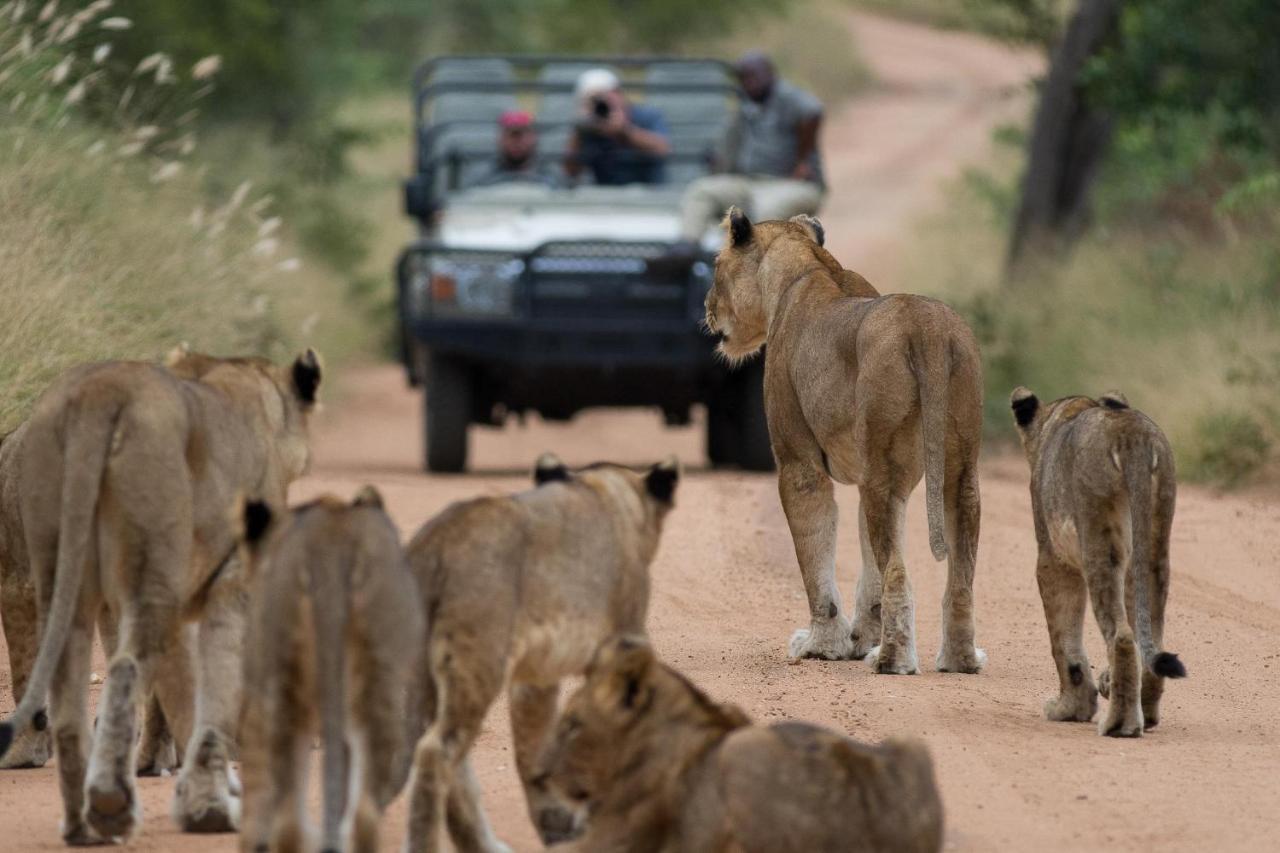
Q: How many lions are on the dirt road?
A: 7